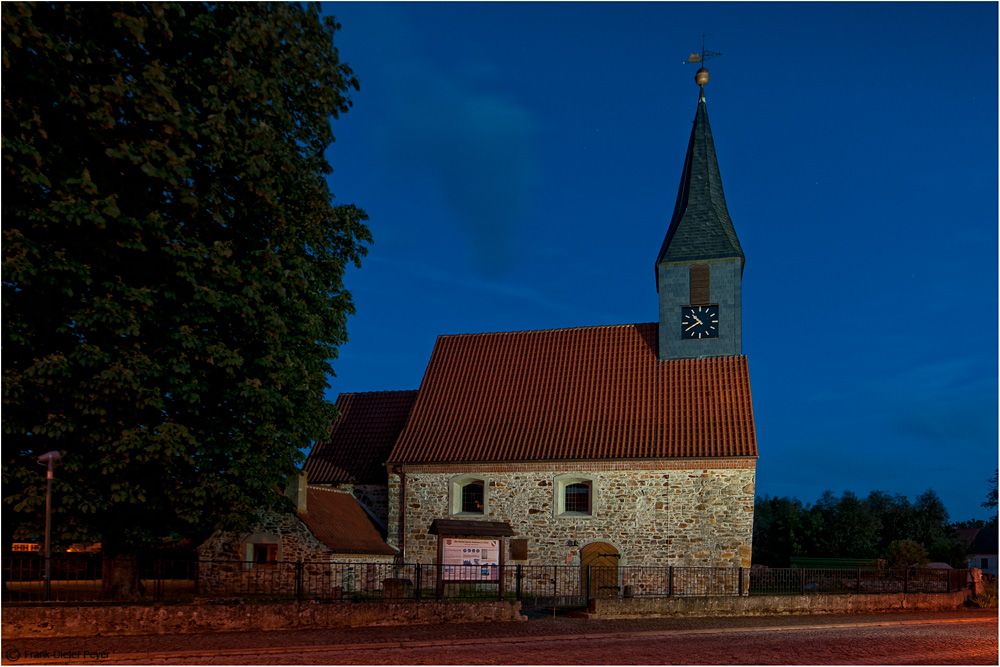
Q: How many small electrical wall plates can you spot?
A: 0